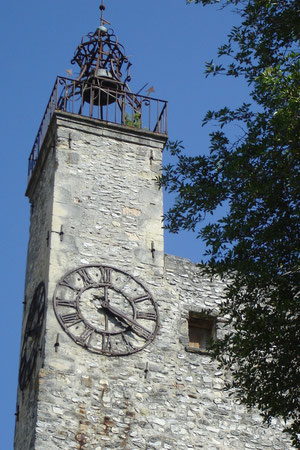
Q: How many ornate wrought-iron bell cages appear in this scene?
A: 1